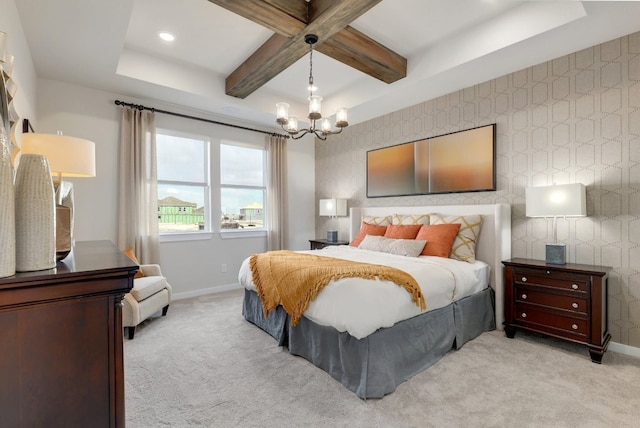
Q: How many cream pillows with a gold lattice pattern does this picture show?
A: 3